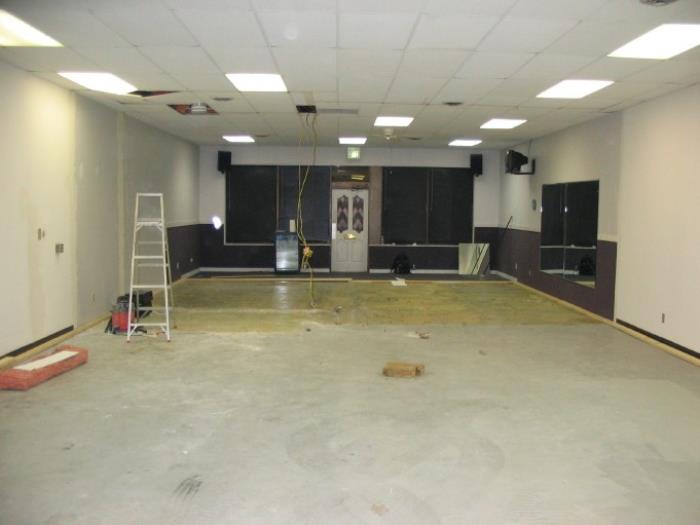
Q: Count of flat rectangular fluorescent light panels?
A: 10